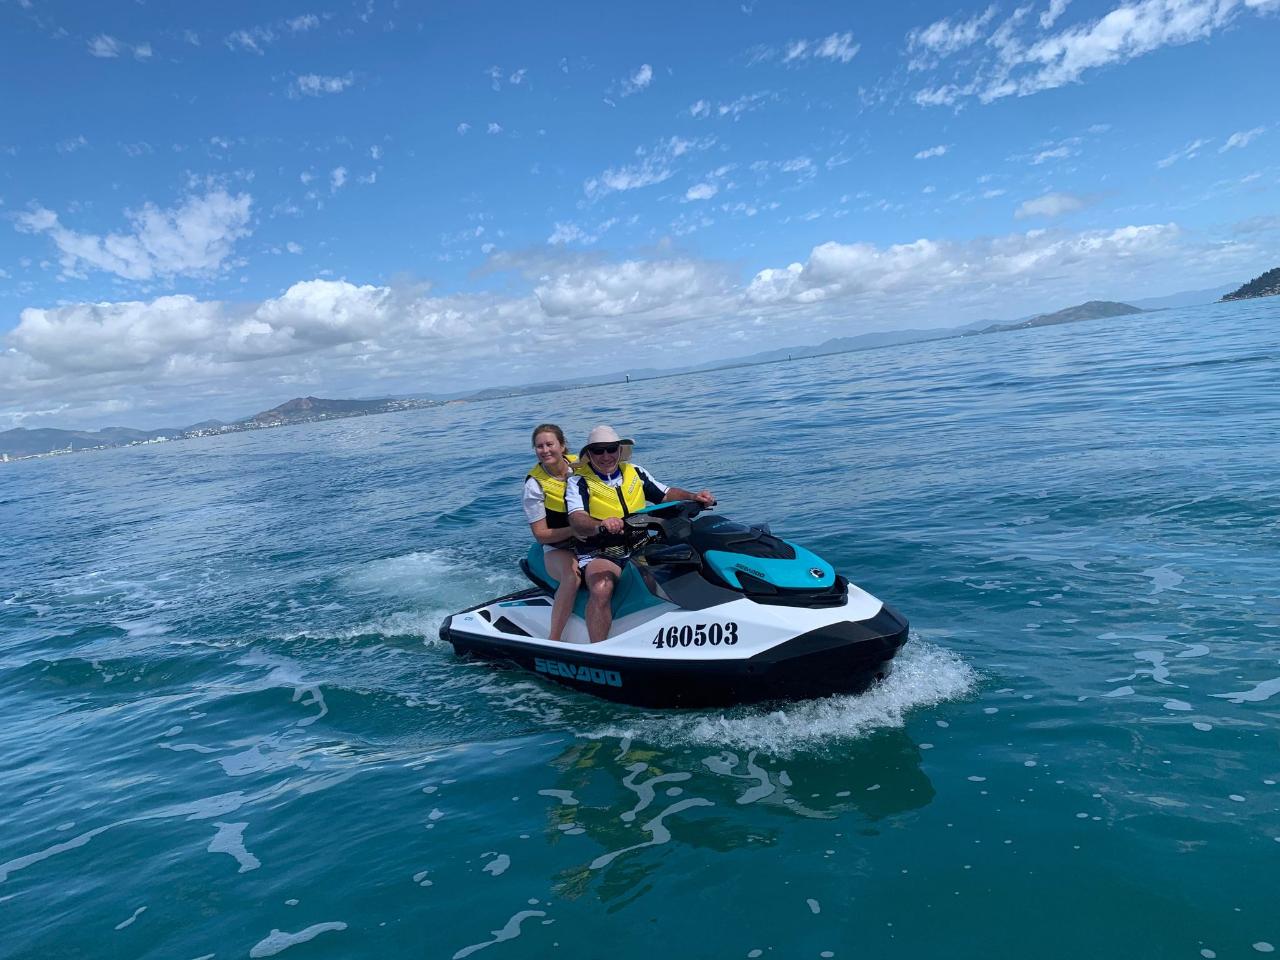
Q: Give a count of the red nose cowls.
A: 0